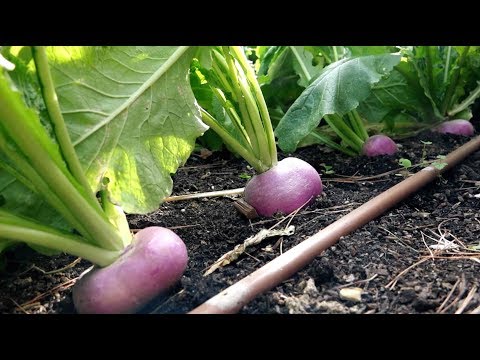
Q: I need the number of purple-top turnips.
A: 4